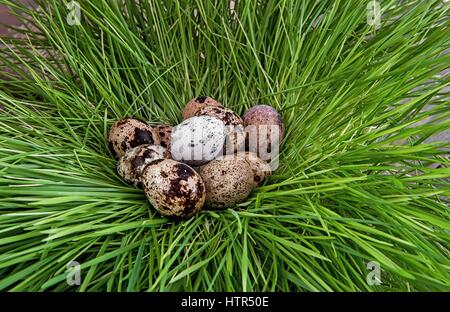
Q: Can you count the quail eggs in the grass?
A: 10